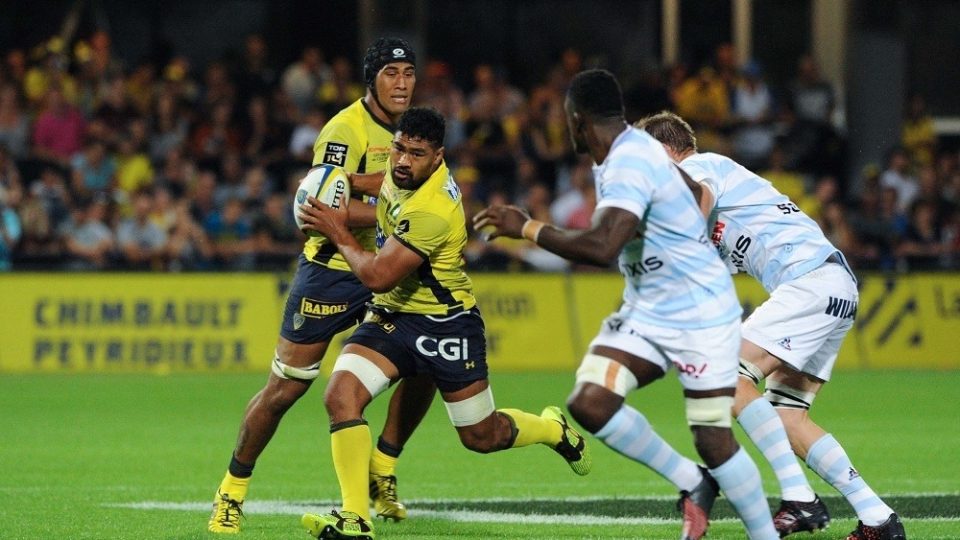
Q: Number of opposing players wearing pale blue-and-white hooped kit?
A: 2